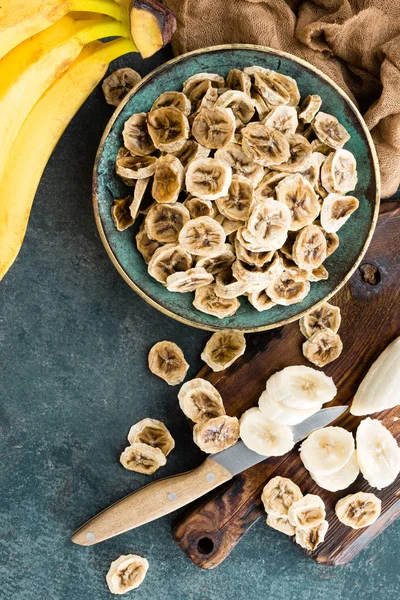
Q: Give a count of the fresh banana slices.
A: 6